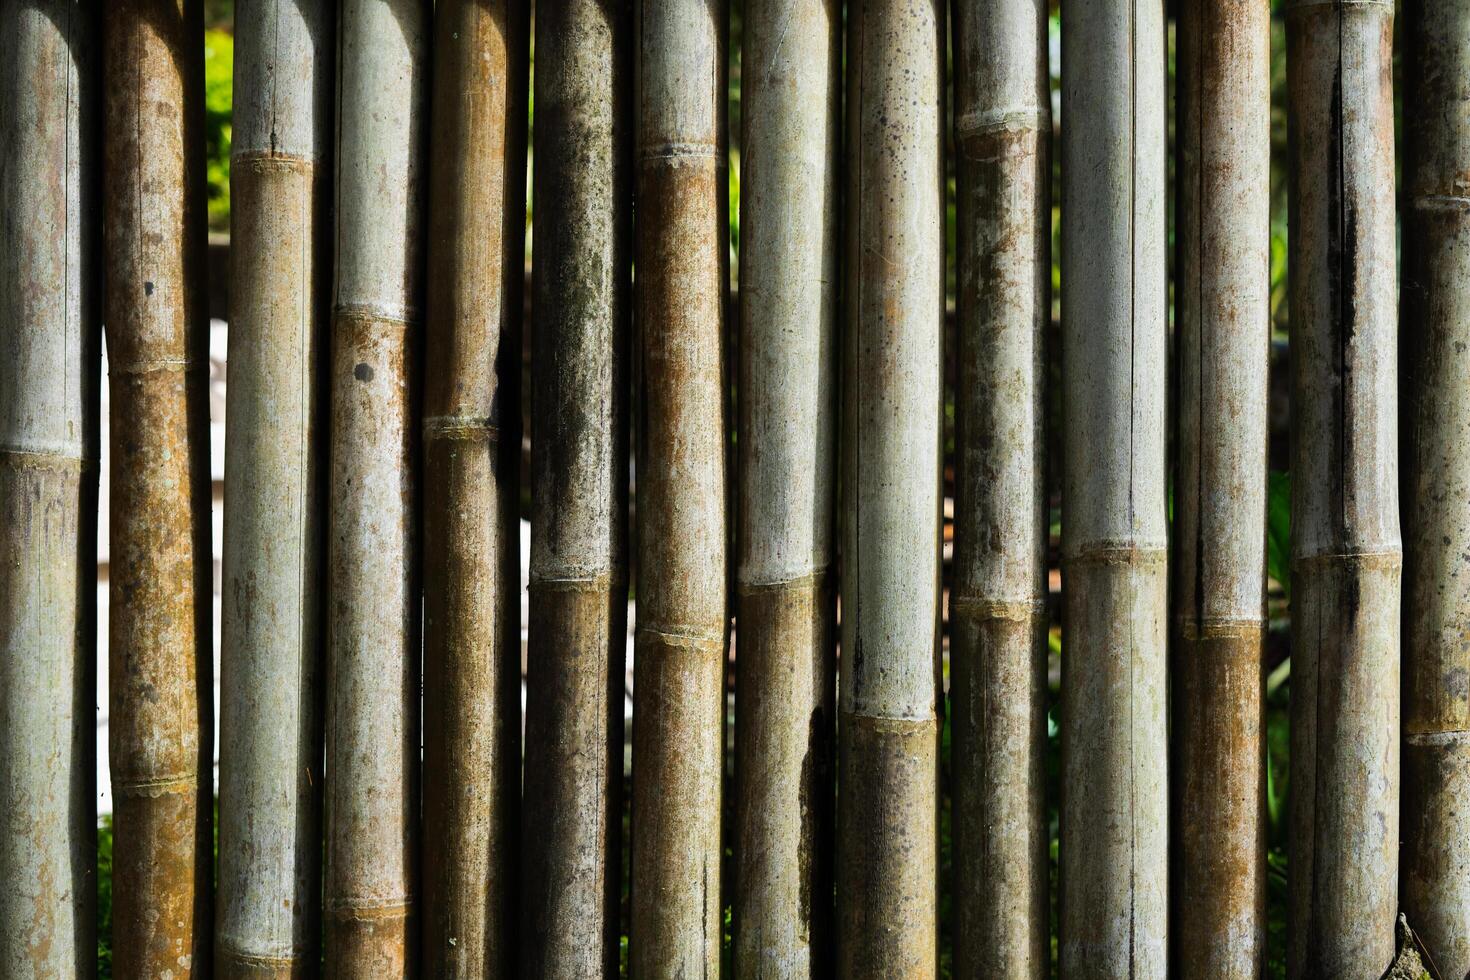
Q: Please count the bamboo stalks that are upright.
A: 14